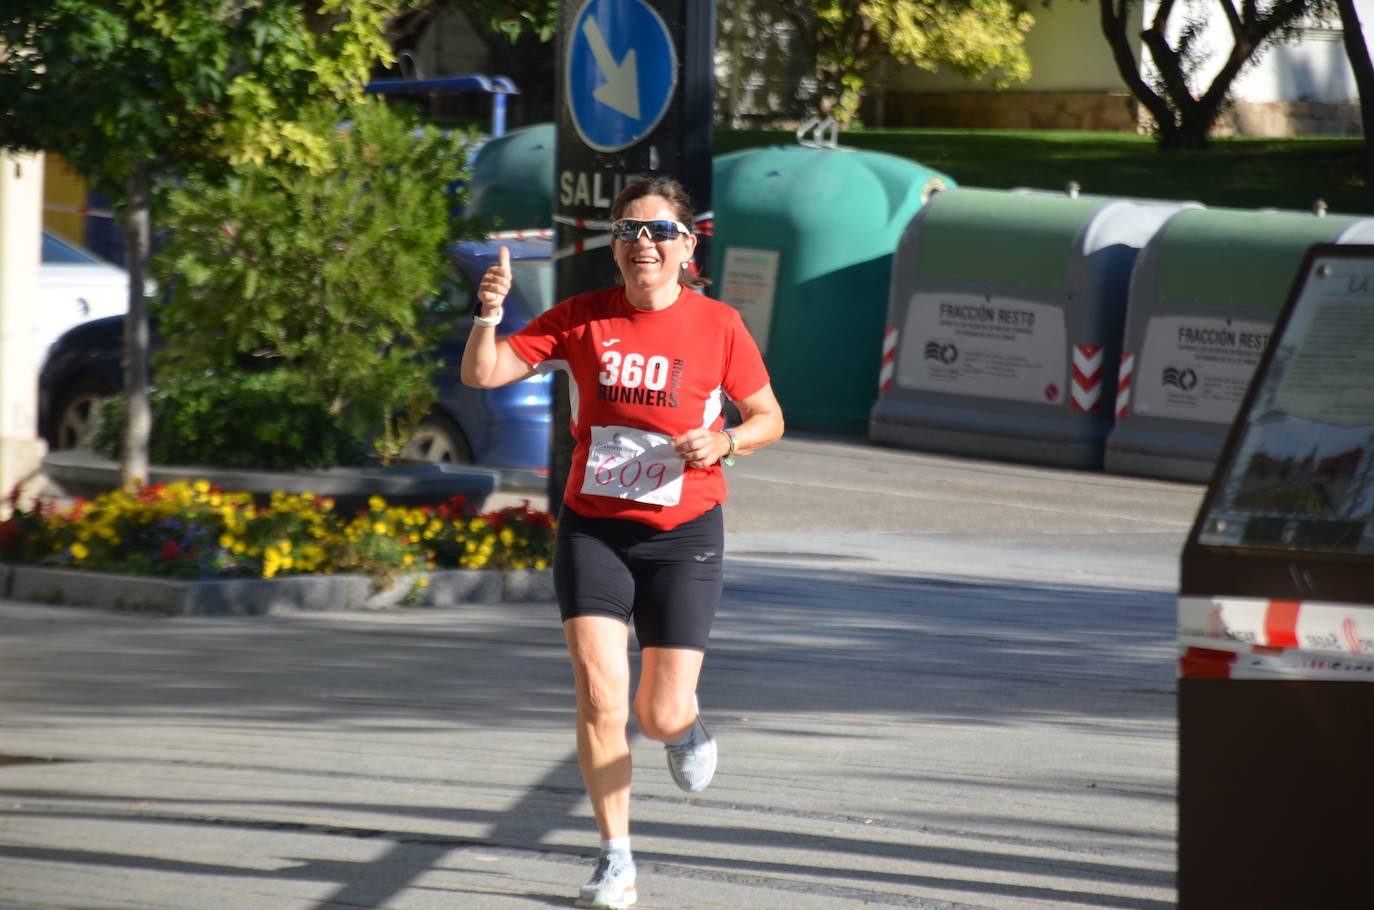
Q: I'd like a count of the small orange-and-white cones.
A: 0